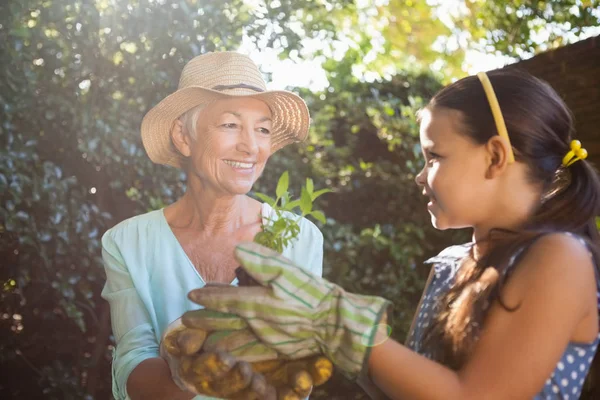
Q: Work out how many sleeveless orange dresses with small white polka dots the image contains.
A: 0